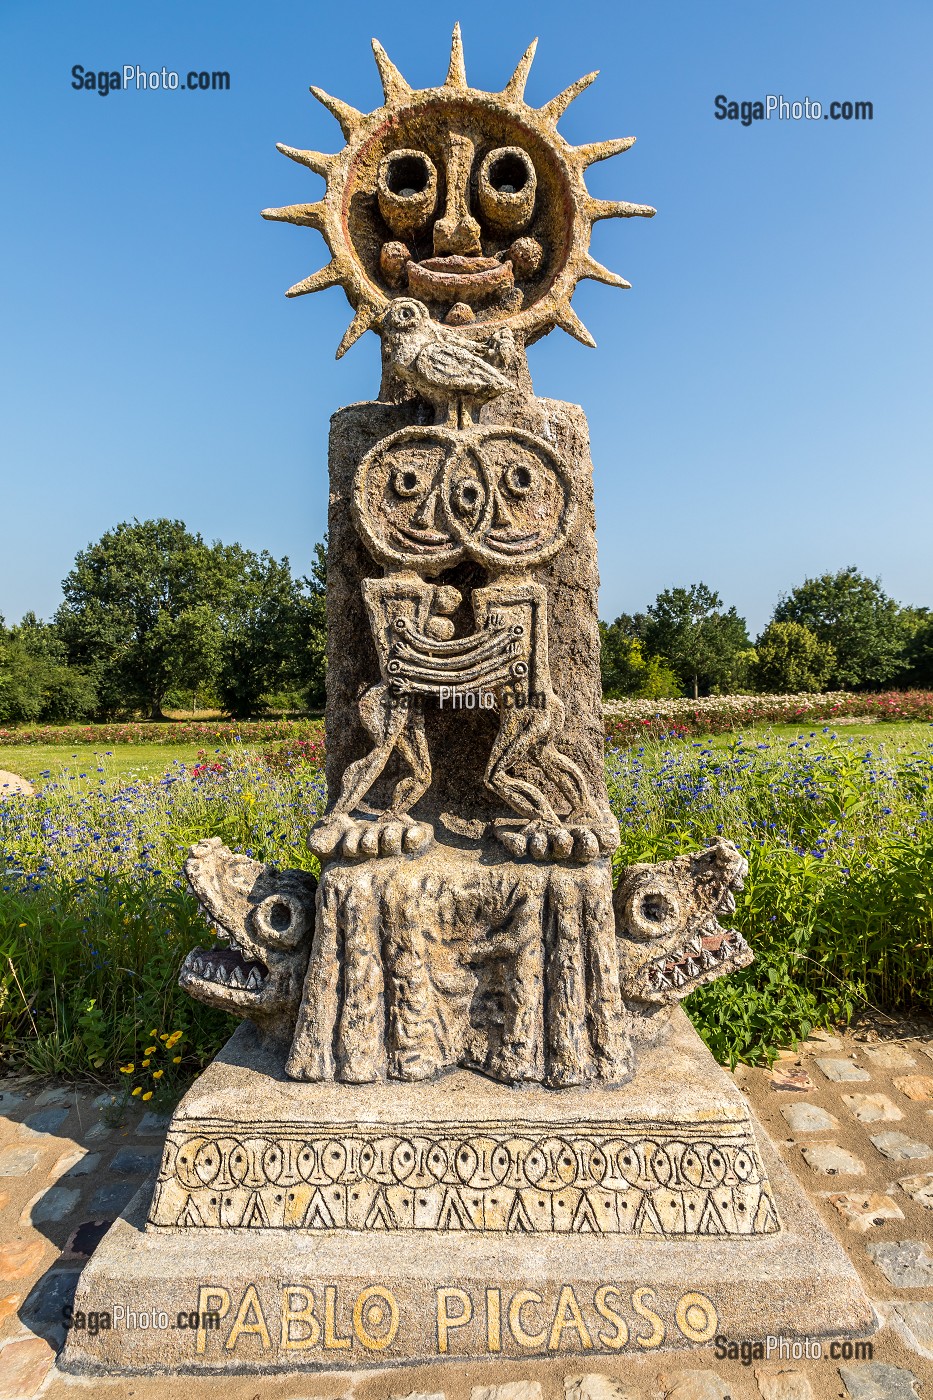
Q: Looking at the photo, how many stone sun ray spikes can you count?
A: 13